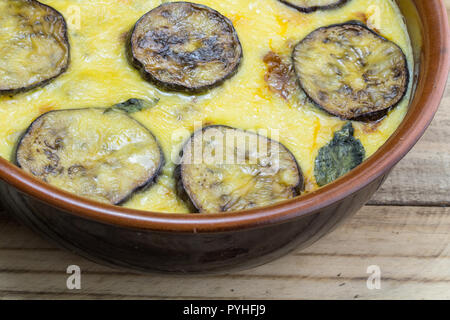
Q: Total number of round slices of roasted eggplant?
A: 6